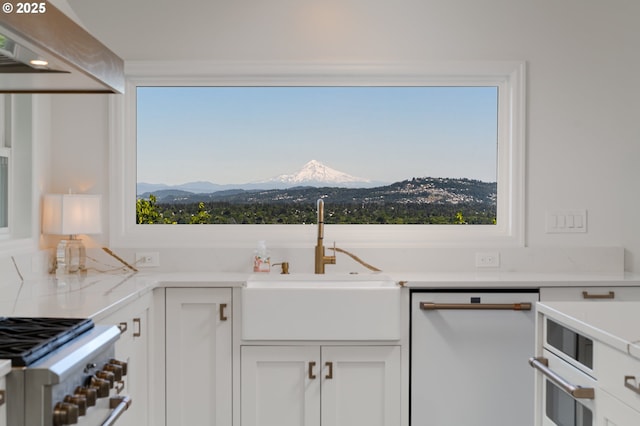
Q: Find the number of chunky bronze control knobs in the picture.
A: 7